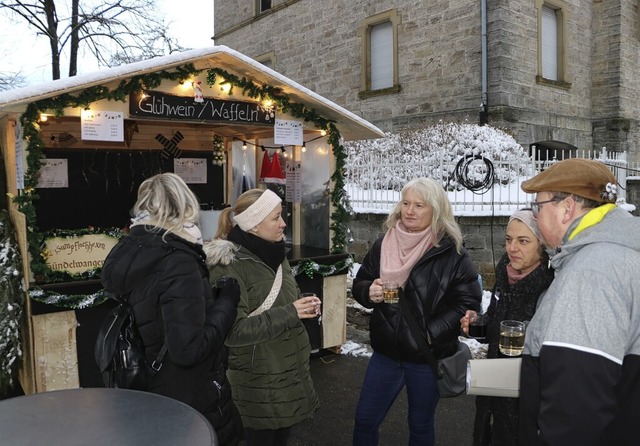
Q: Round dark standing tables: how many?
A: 1